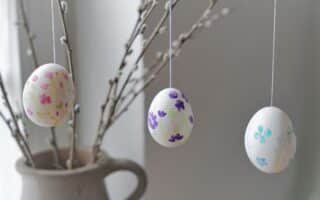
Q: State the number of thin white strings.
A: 3